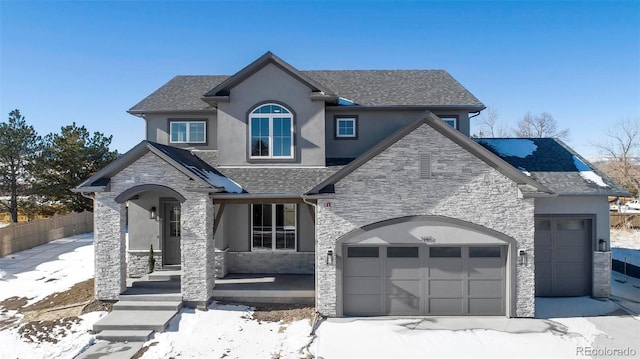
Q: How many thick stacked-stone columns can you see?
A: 2